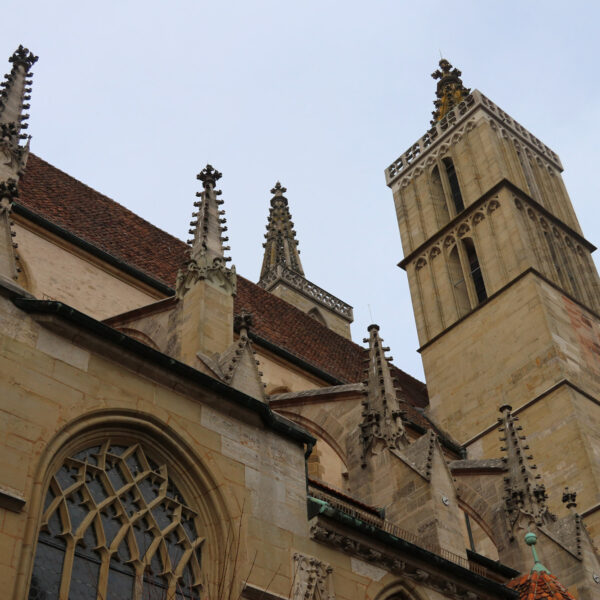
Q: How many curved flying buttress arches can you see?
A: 3